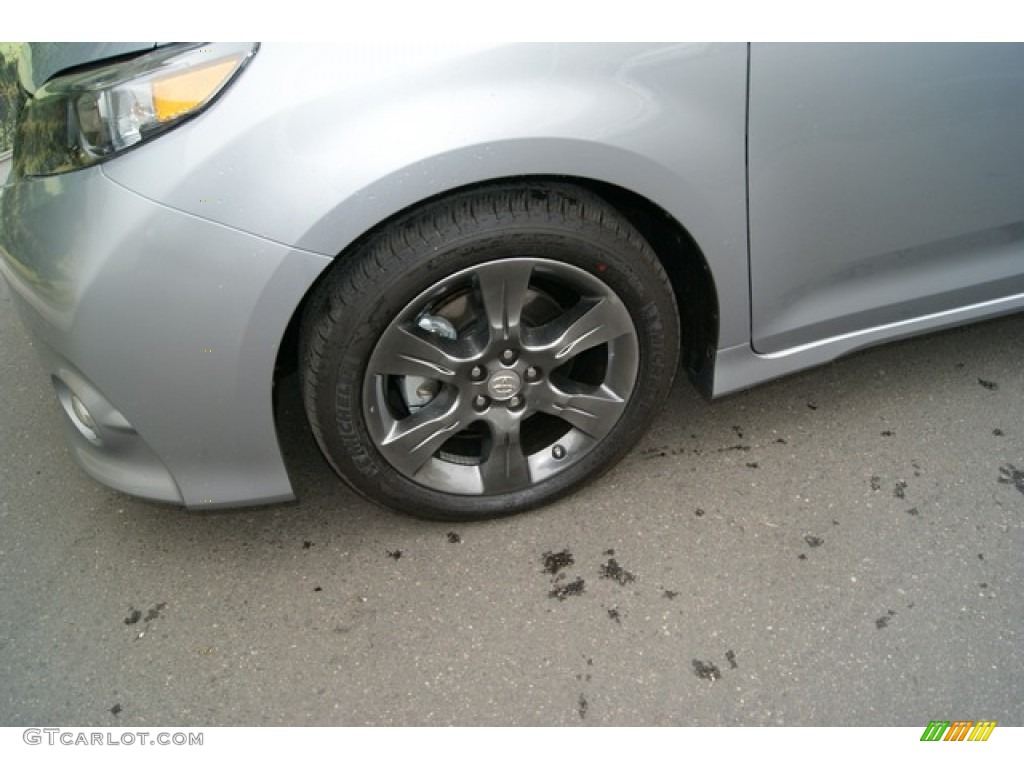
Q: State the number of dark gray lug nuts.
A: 5